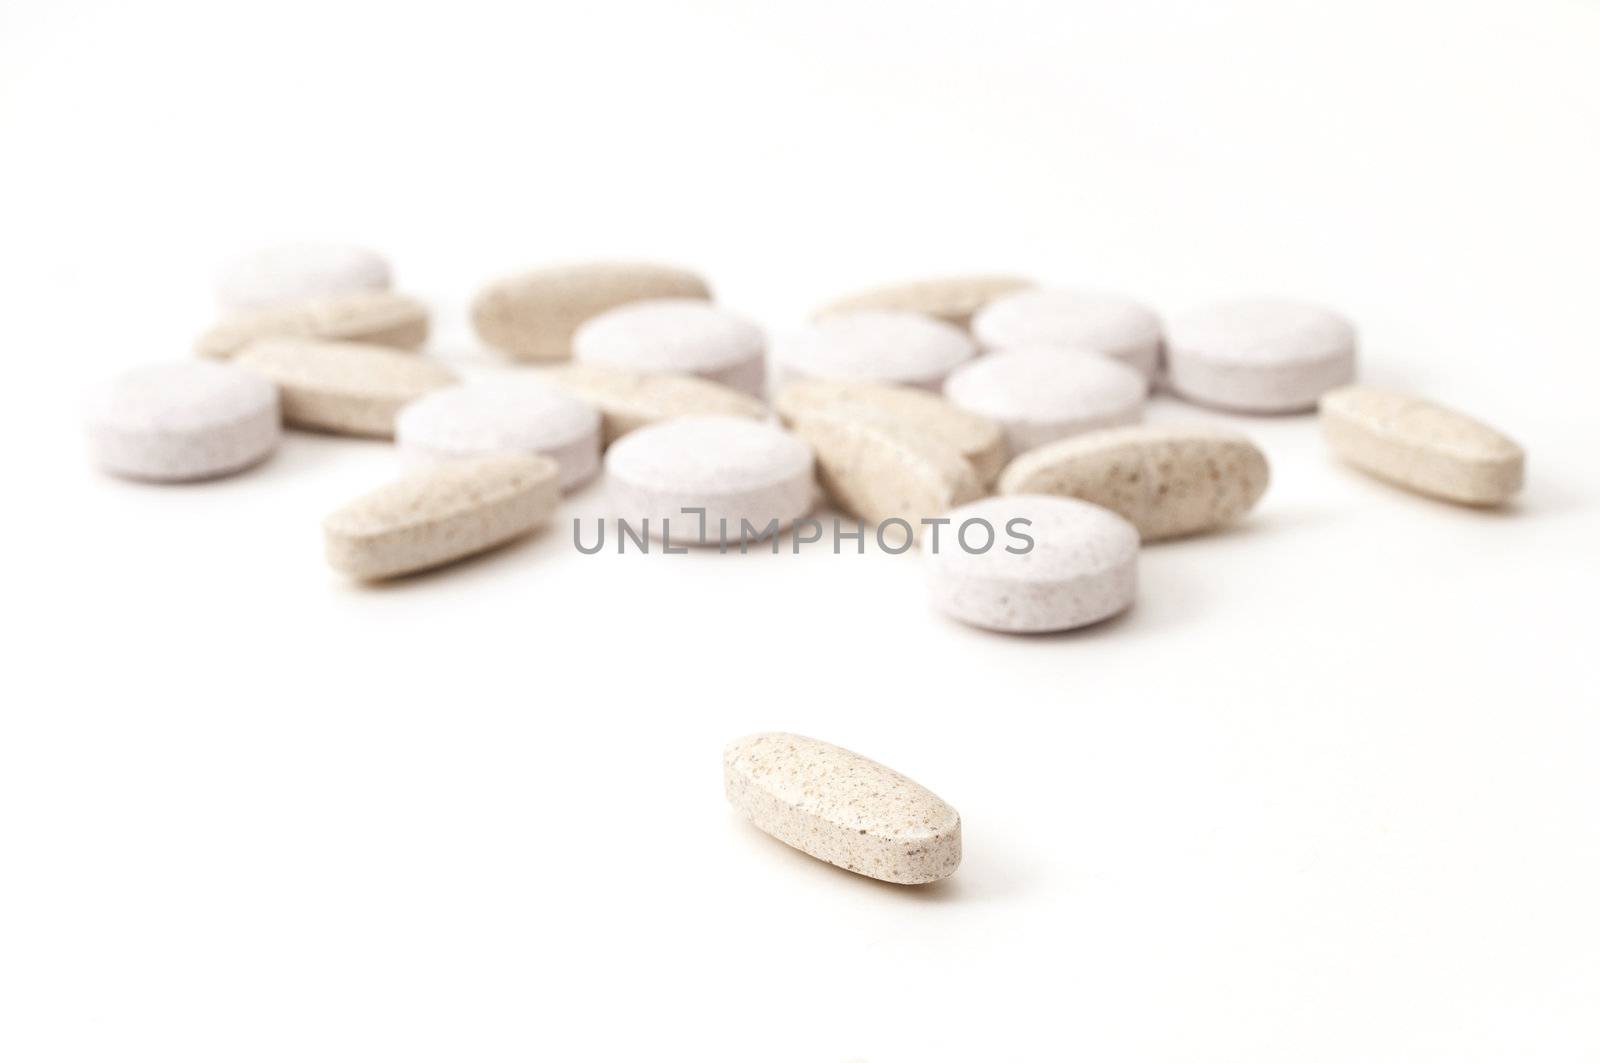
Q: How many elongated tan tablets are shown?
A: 11